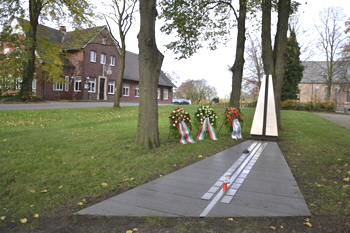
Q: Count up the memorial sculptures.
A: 1